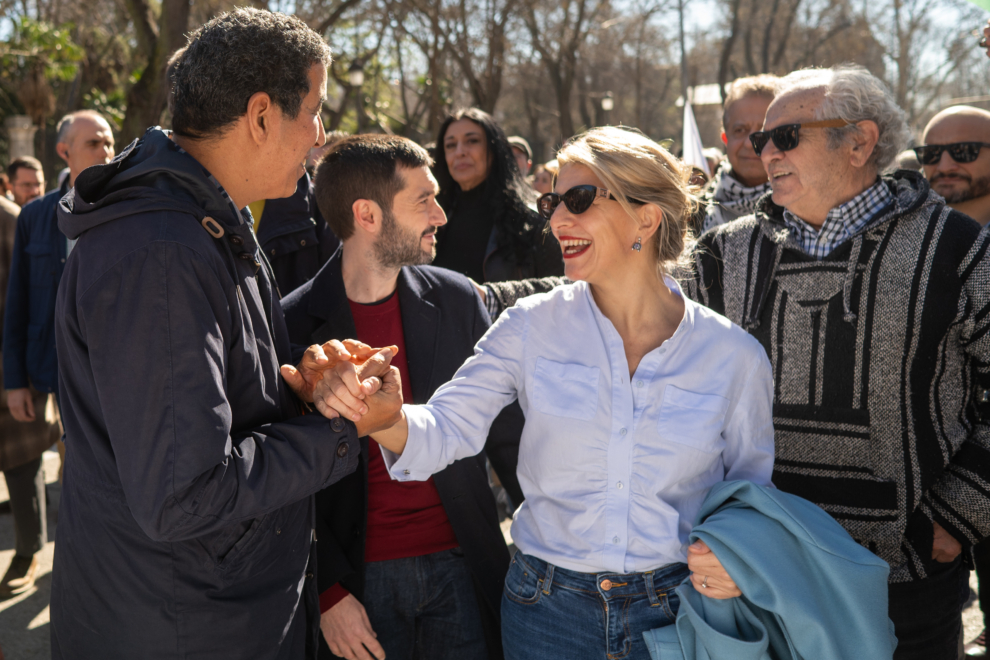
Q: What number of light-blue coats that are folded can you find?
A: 1